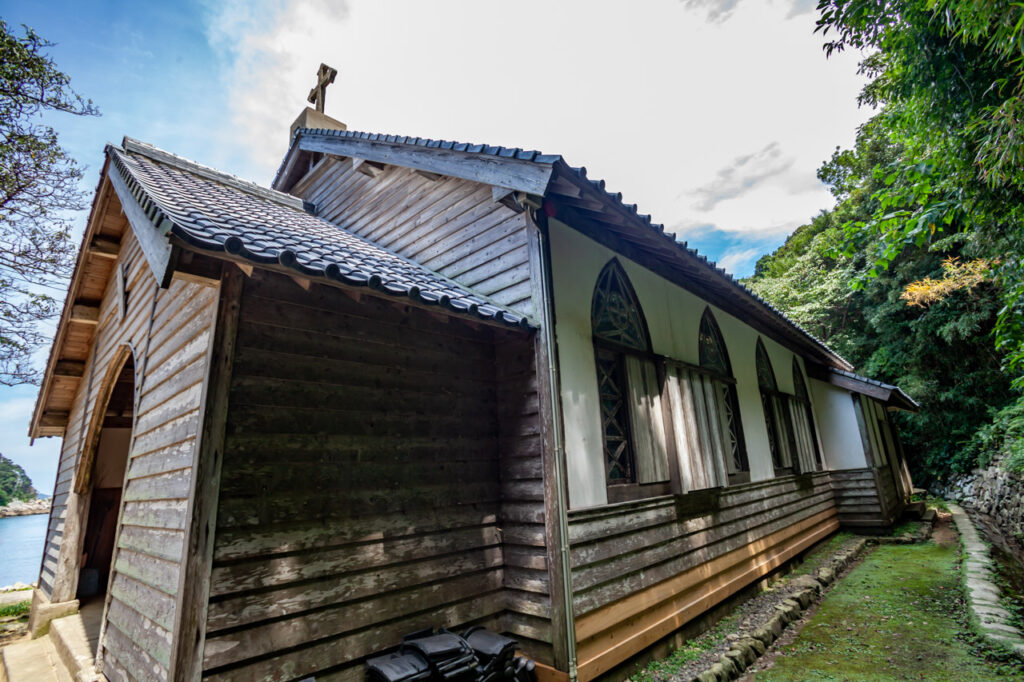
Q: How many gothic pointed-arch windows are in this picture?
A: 4